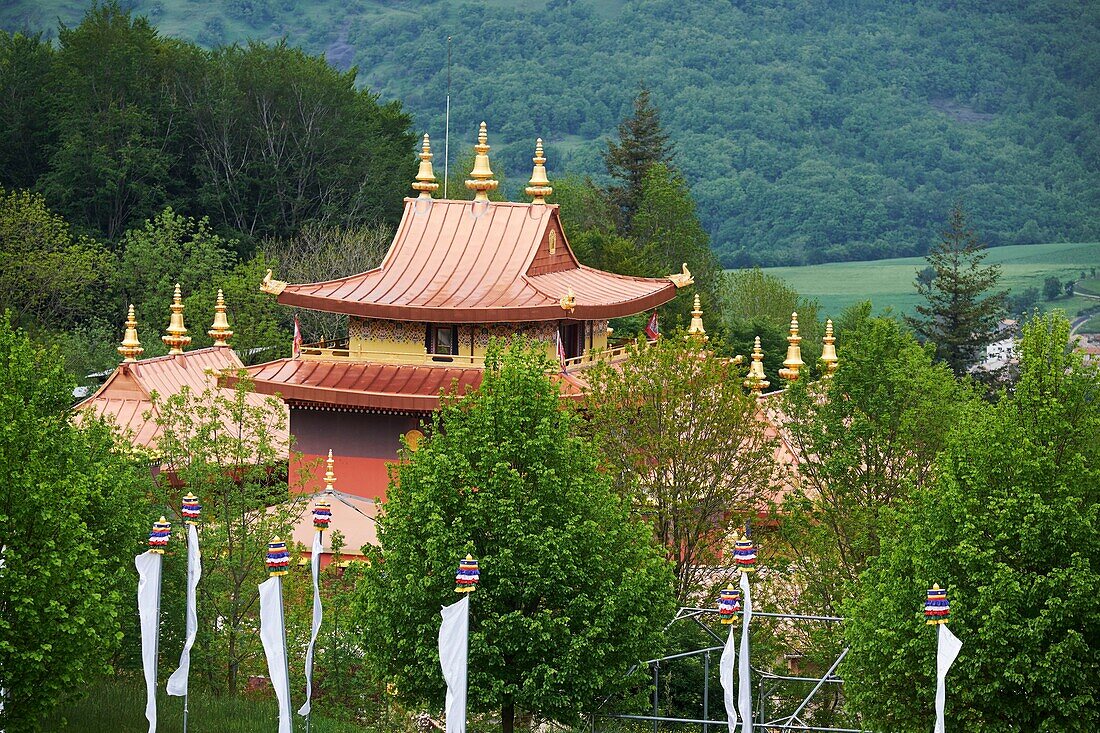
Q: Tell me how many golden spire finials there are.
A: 11